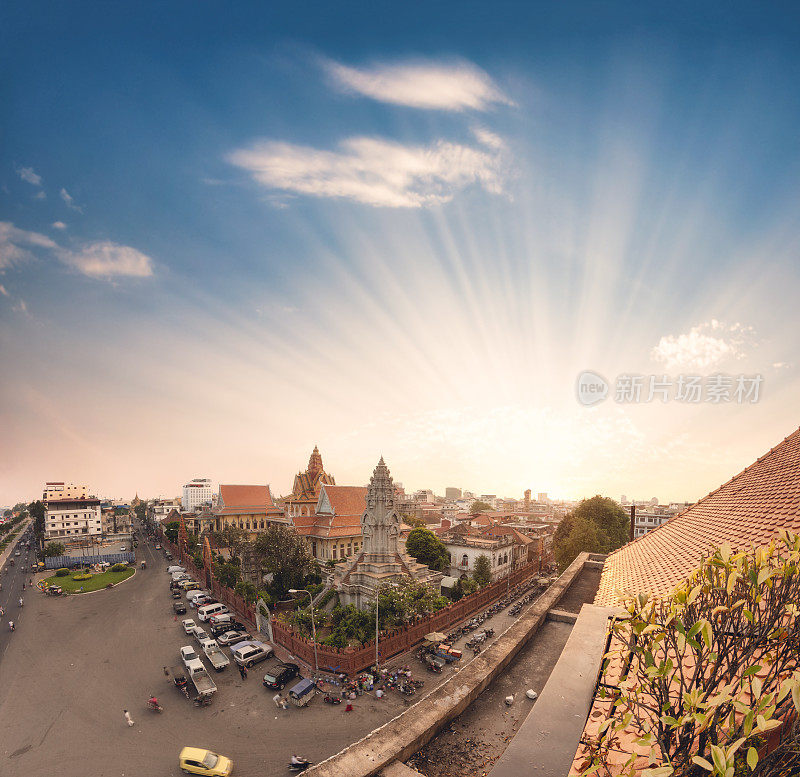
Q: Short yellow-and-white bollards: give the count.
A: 0